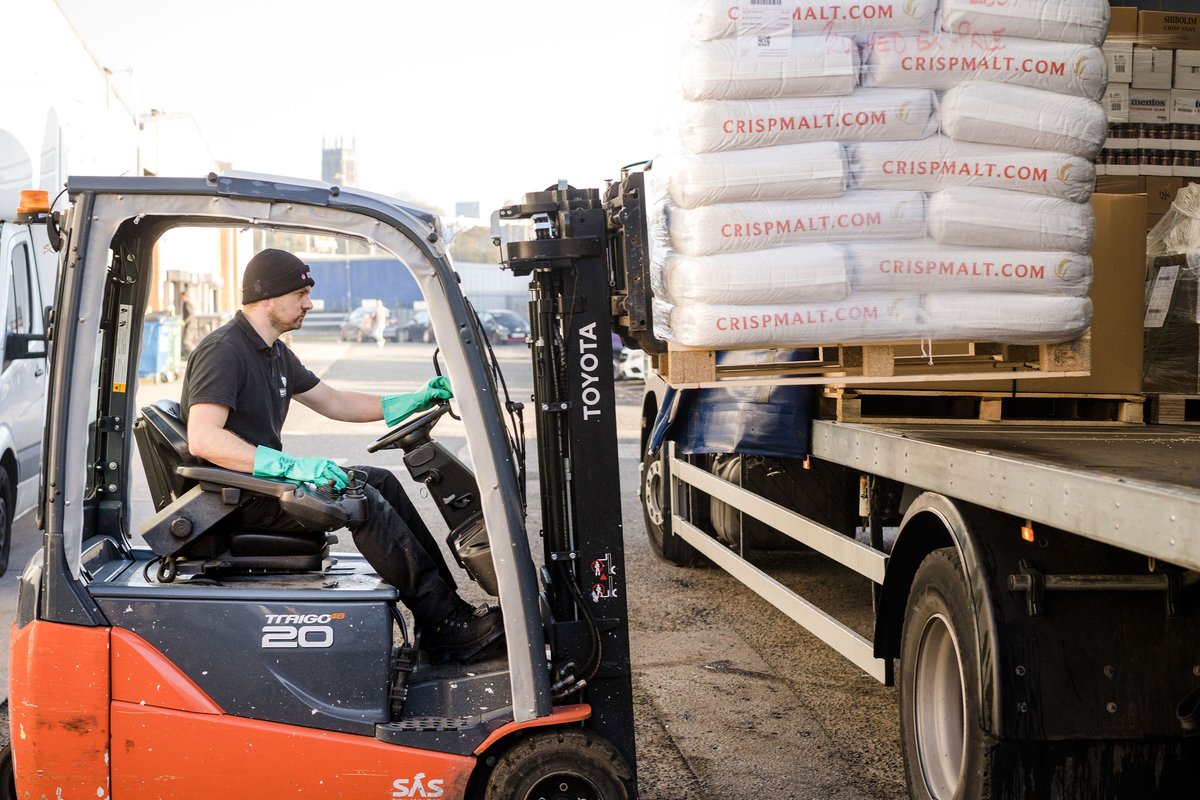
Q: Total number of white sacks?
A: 14